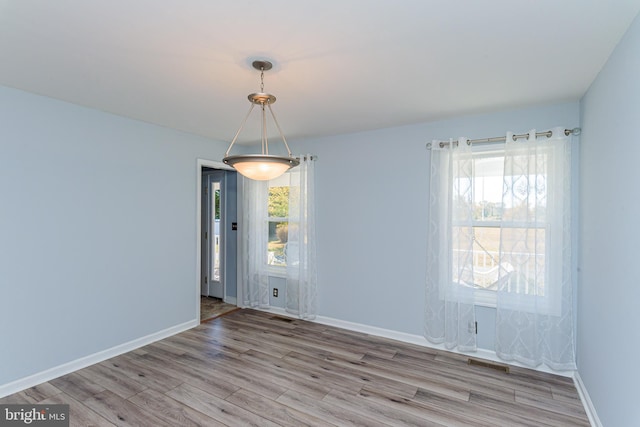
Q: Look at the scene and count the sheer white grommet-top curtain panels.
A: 4